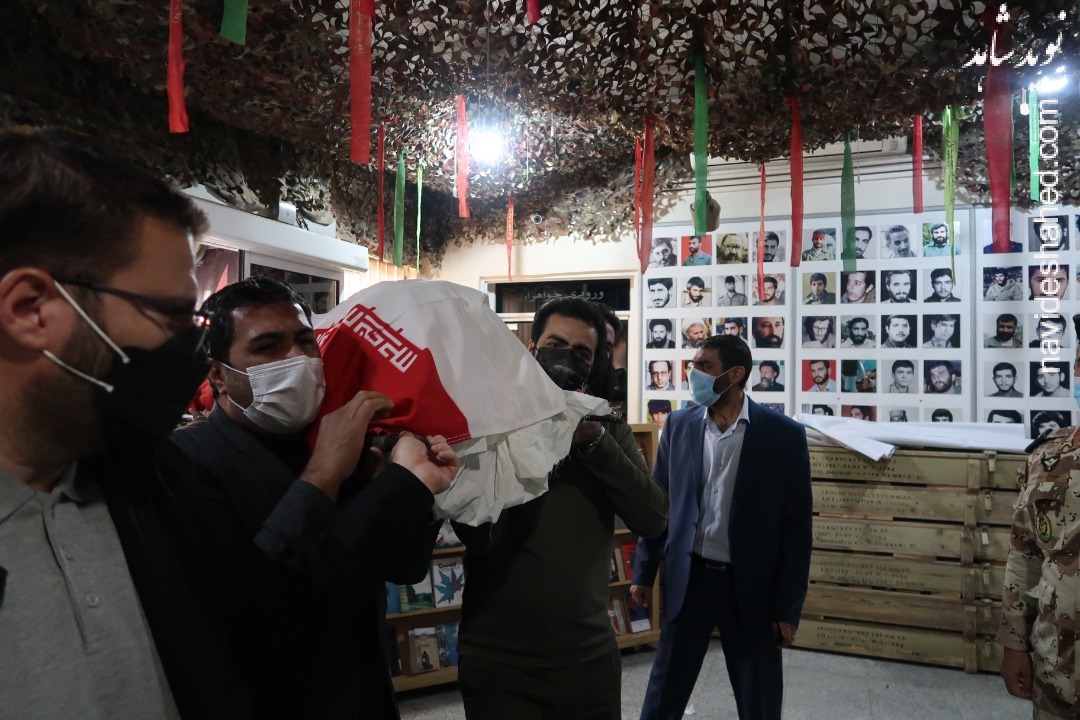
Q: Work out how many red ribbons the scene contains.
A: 12